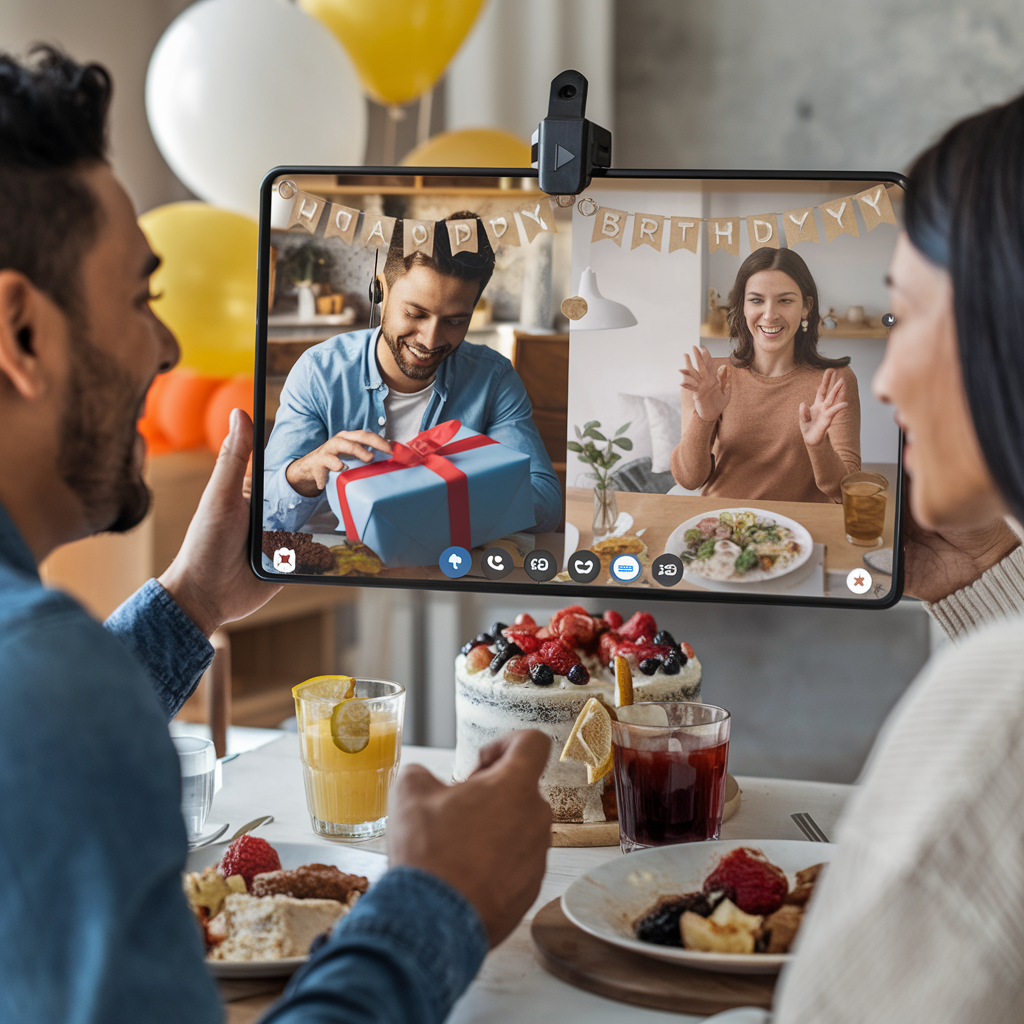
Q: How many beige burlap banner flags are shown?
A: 15